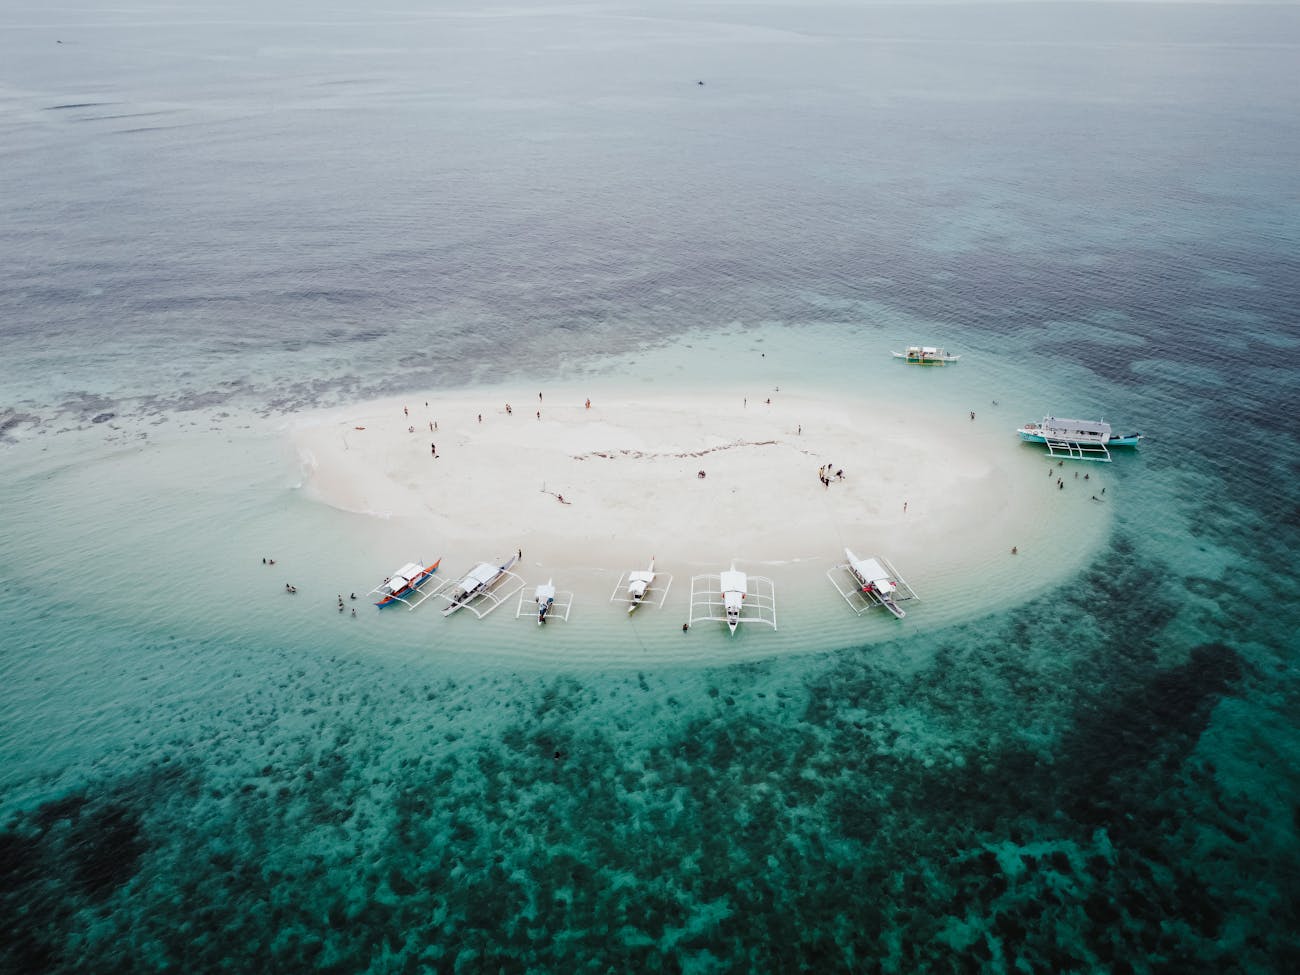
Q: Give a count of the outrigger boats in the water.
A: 8